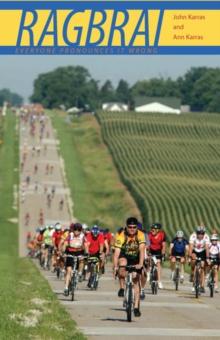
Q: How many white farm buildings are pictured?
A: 2